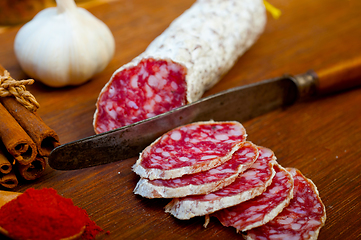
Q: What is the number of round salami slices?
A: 5